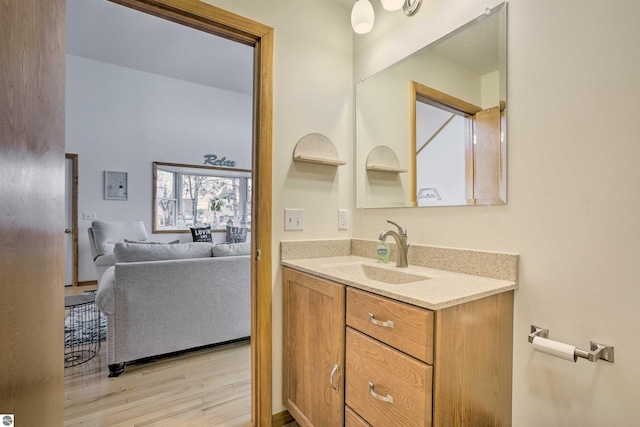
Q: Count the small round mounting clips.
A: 4